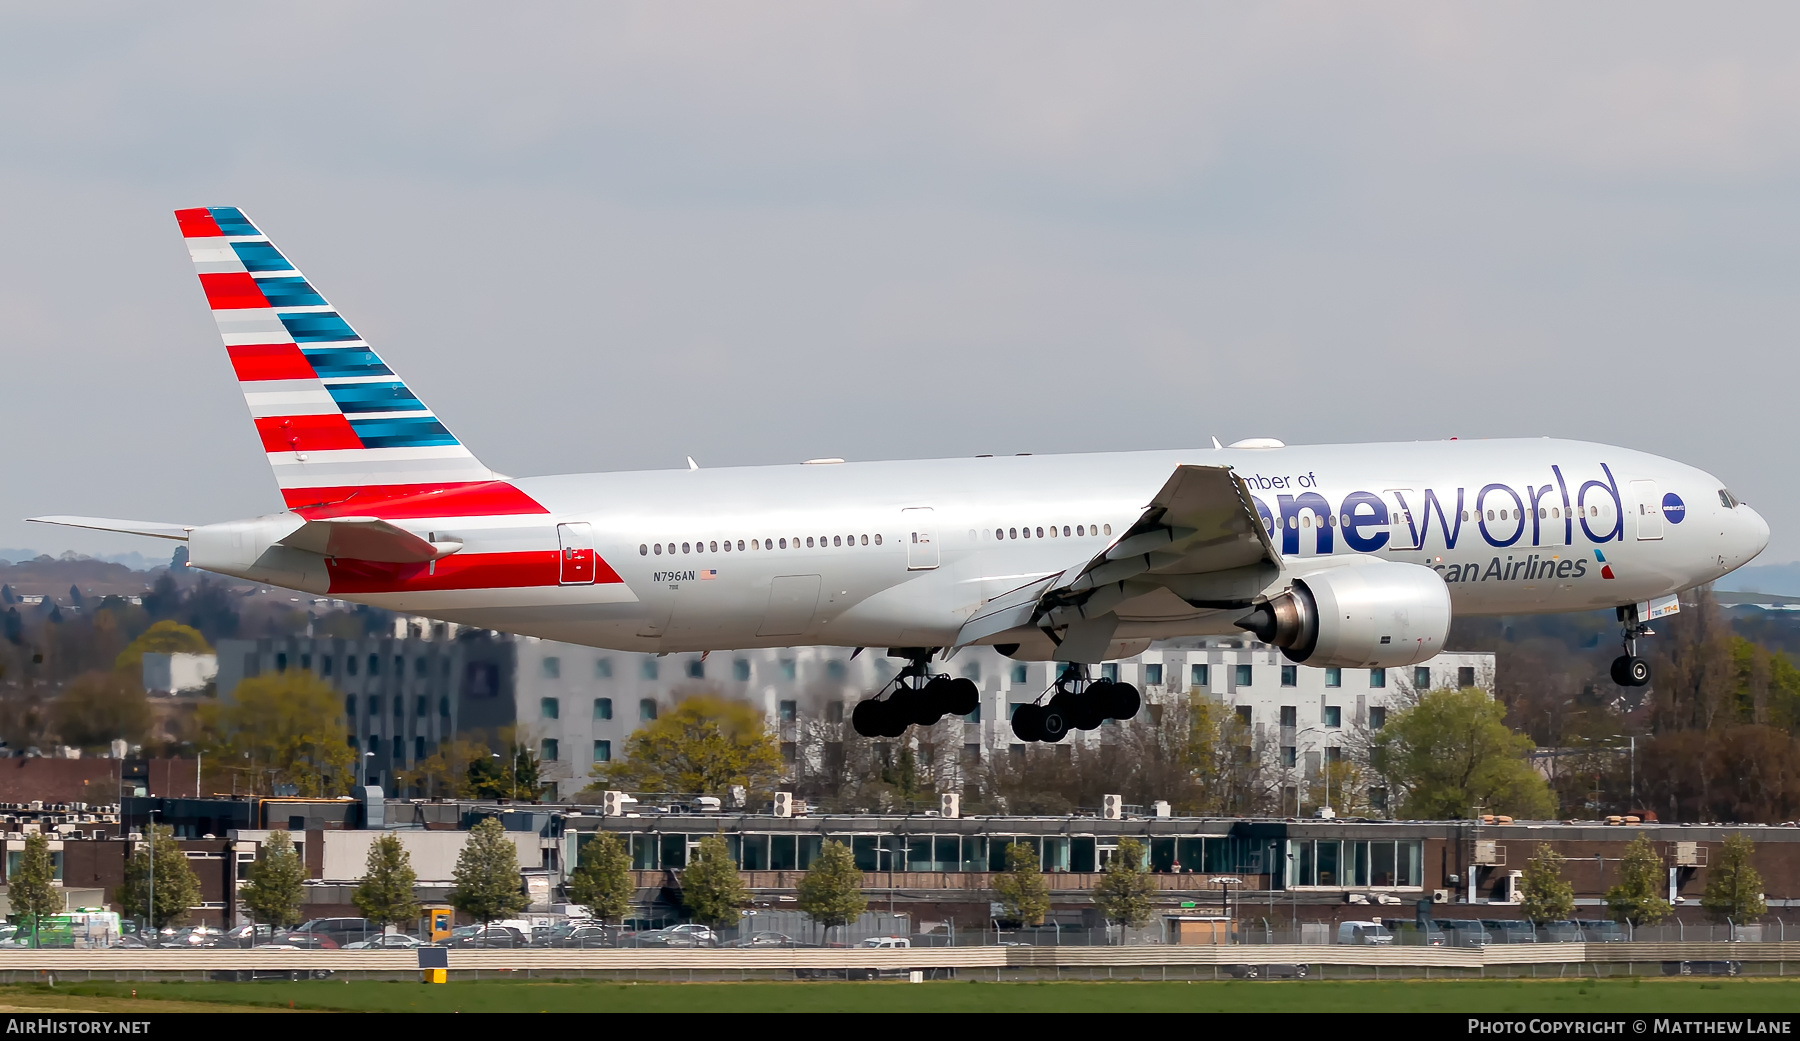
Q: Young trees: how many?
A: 13